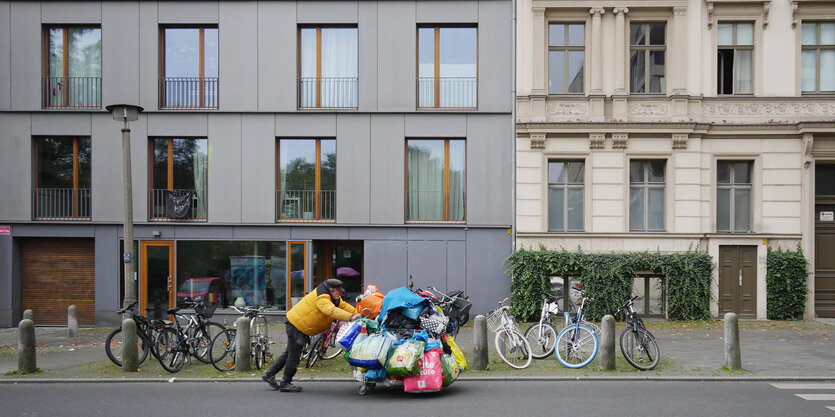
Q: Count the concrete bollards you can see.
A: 8